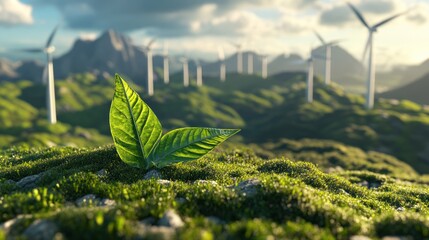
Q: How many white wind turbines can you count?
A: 12